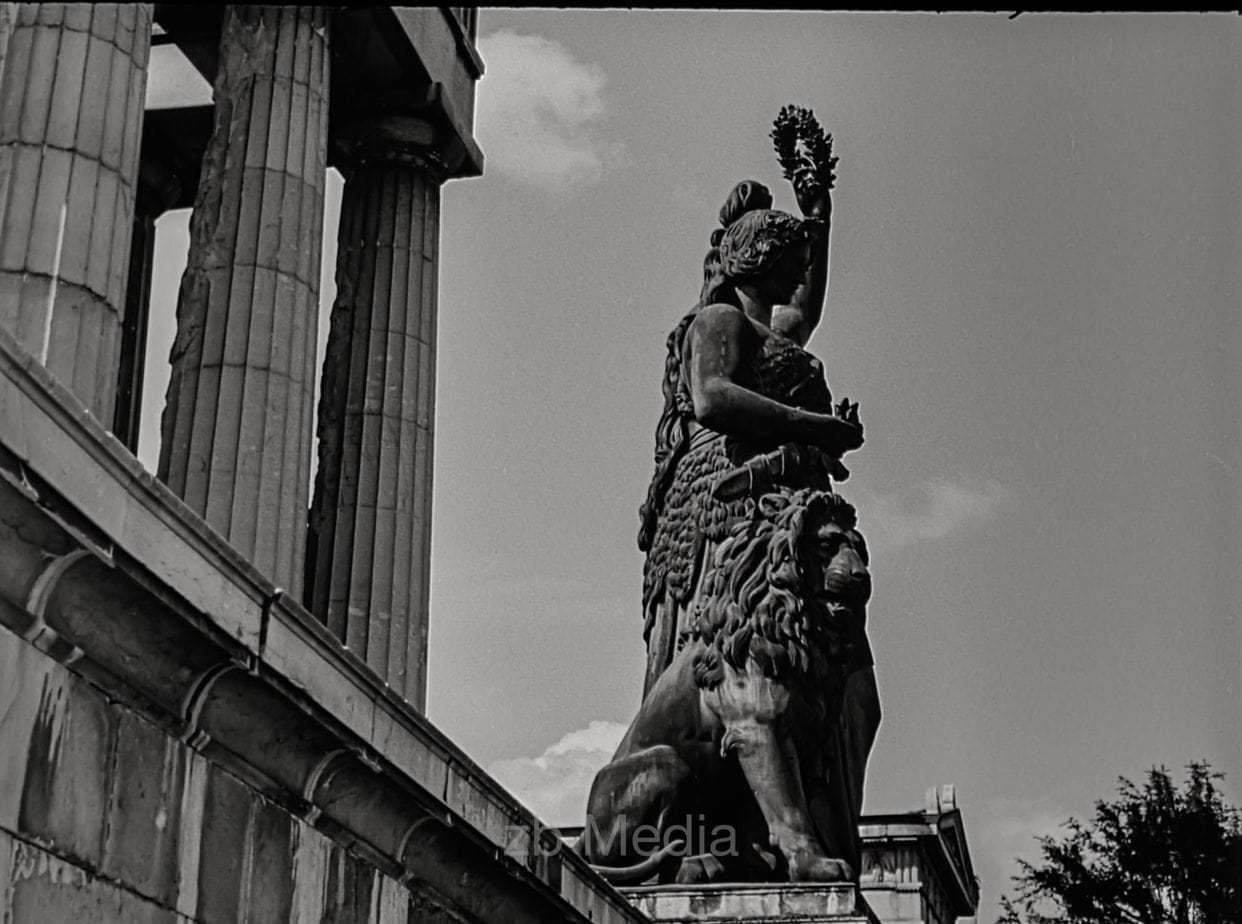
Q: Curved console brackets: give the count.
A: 4